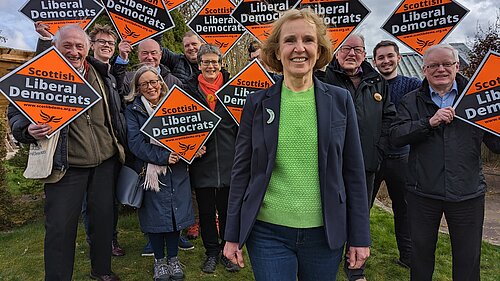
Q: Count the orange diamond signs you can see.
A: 11